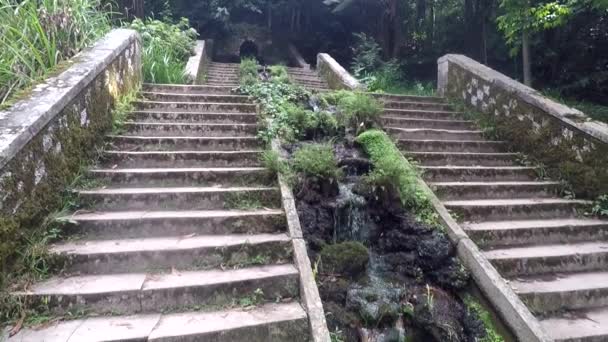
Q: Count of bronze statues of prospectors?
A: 0